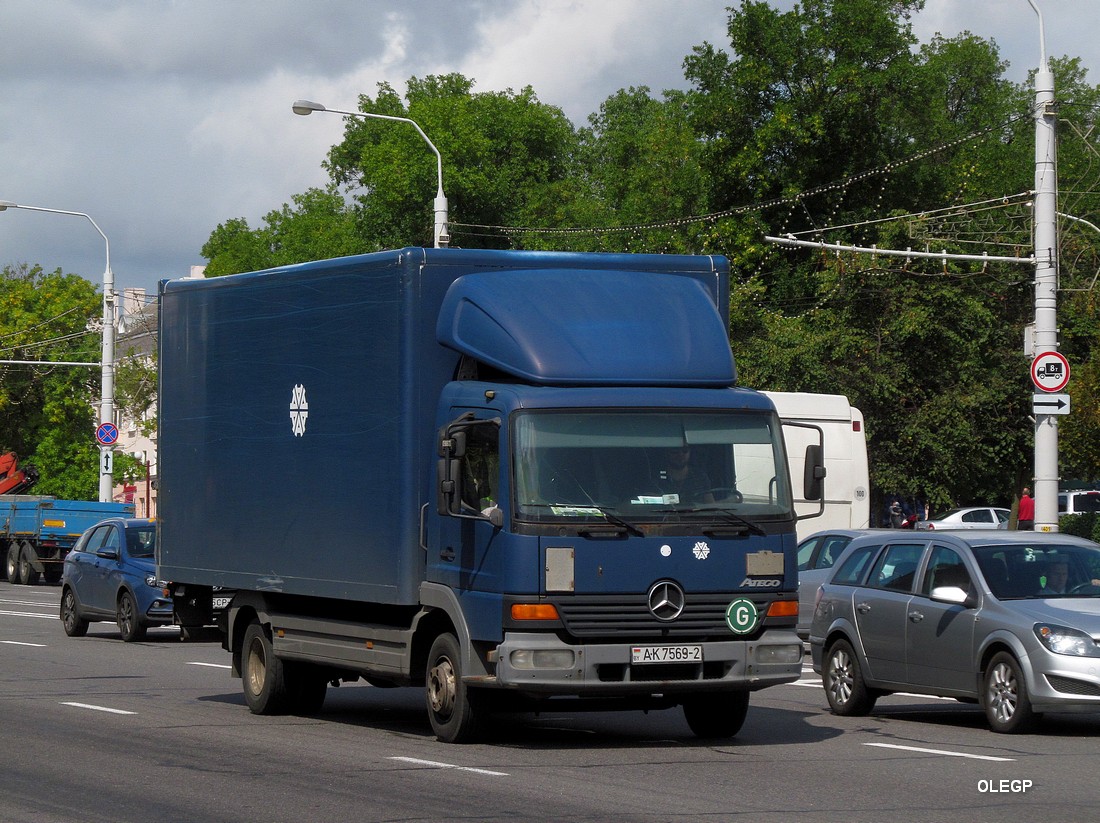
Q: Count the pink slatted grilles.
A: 0